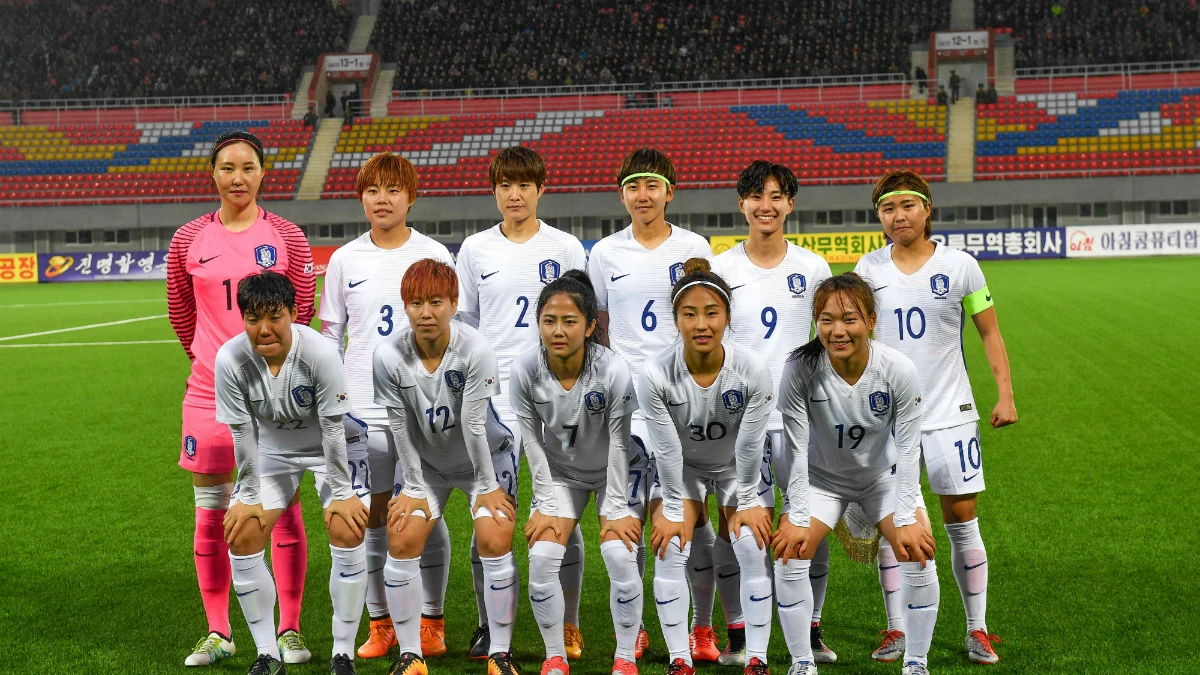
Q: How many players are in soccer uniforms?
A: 11